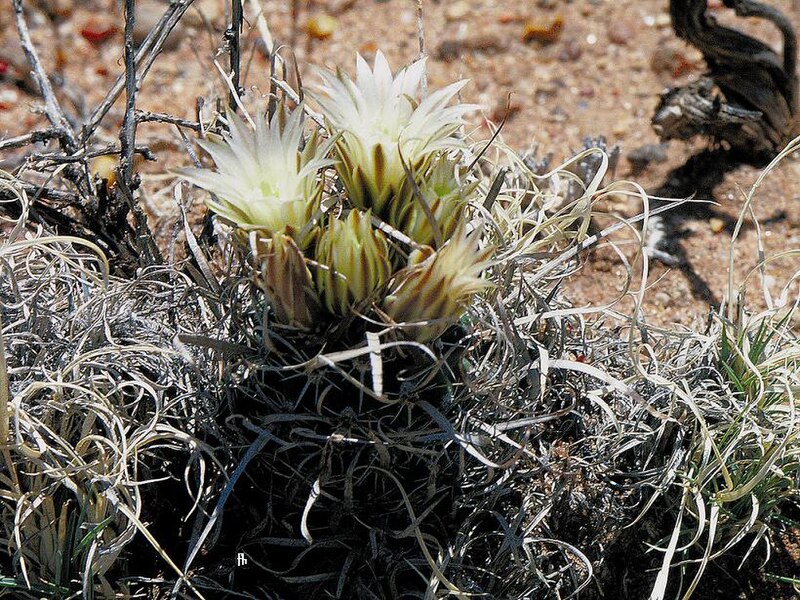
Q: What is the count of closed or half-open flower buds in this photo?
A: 4